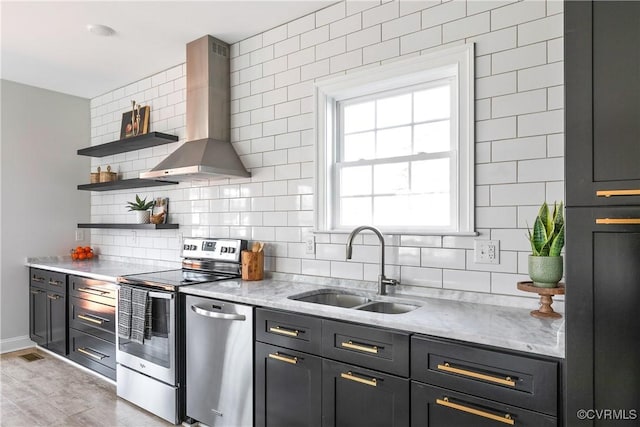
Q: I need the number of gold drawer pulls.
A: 15